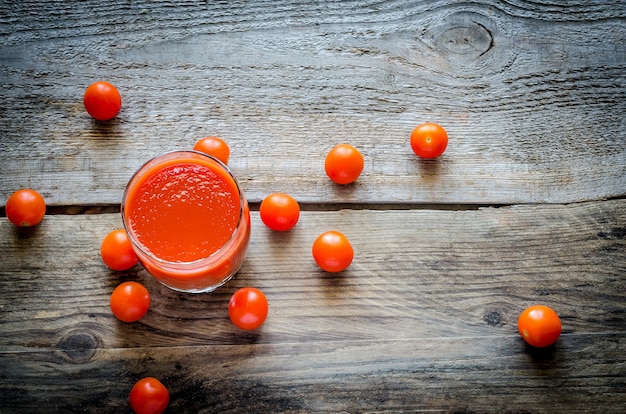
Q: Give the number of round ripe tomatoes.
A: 12